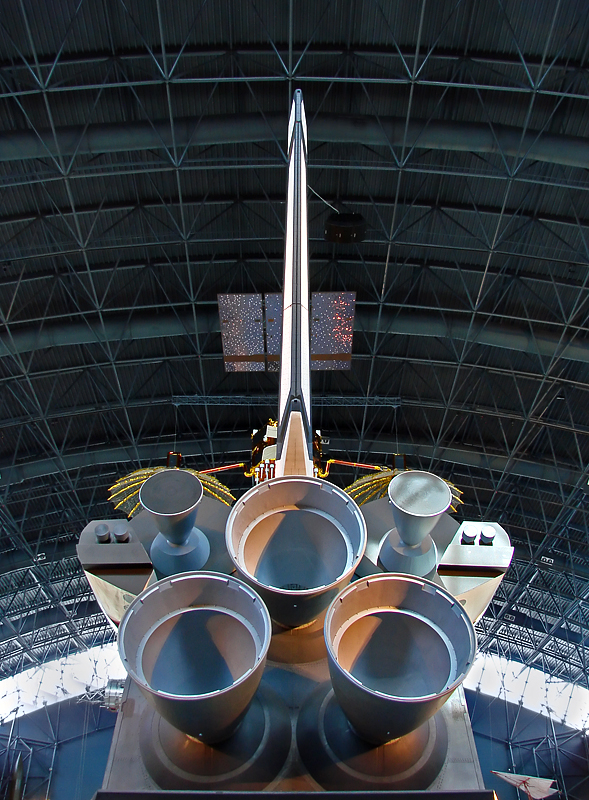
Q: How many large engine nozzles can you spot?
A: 3